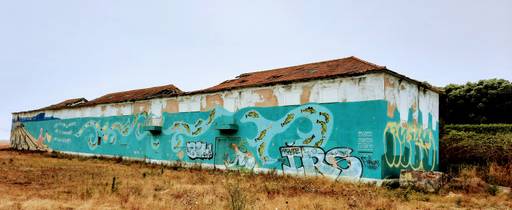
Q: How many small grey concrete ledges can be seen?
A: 2